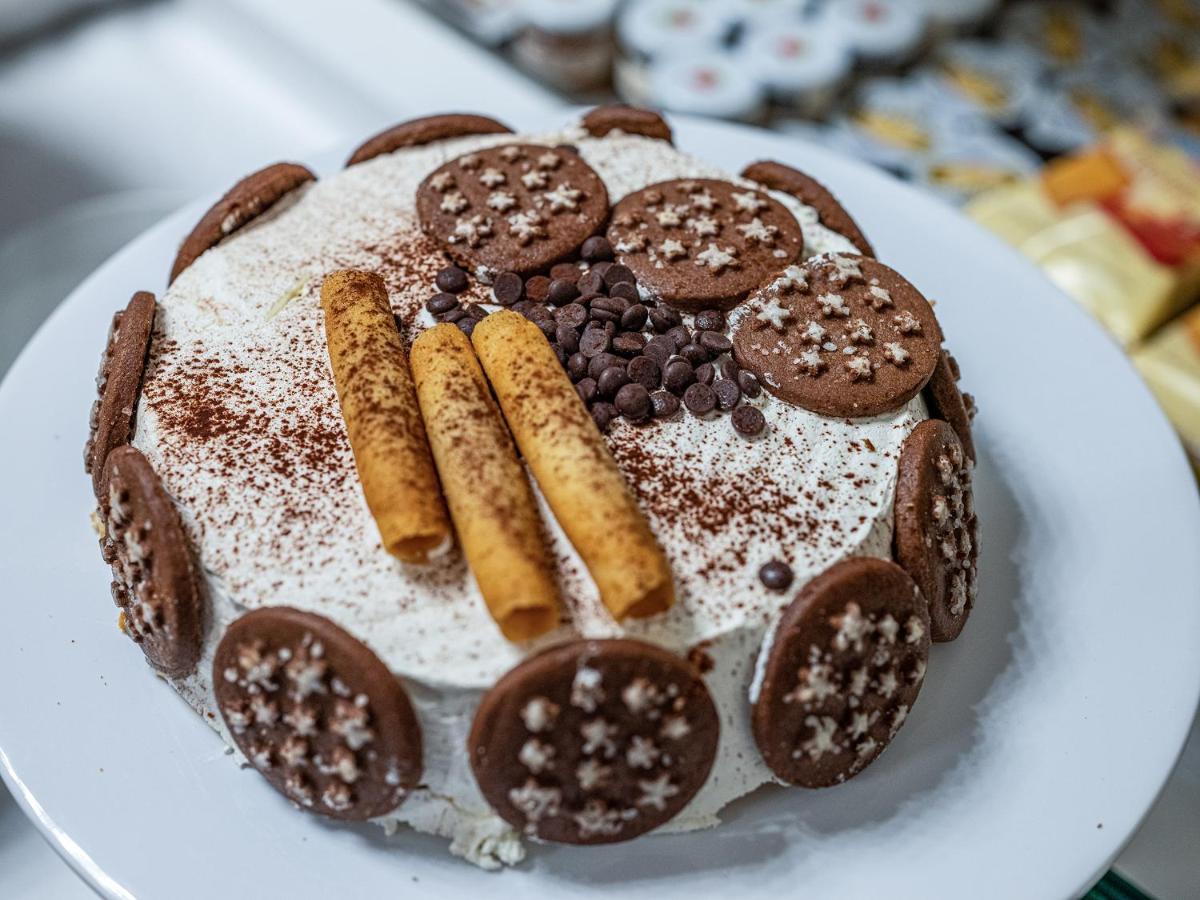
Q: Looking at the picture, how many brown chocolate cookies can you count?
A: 14